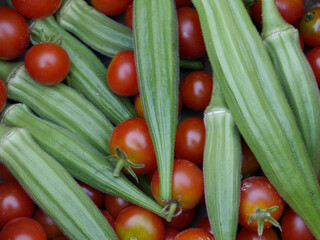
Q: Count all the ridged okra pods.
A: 9